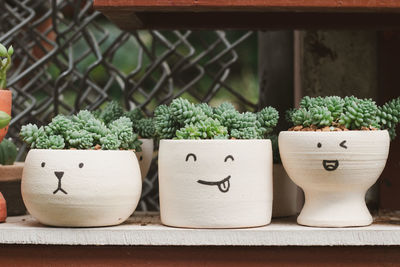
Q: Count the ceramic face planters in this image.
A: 3